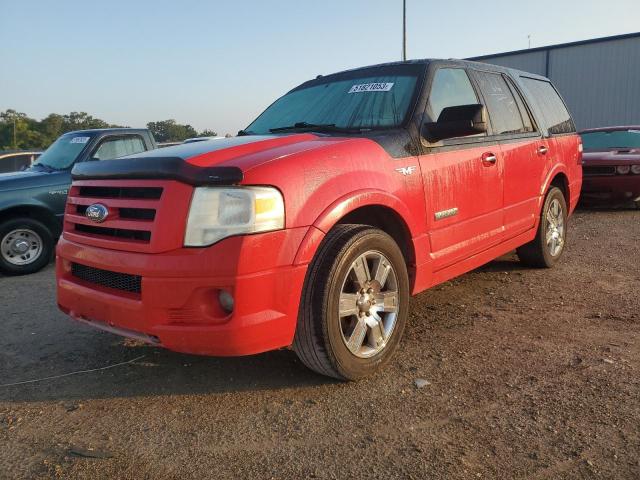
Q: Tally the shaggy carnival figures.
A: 0